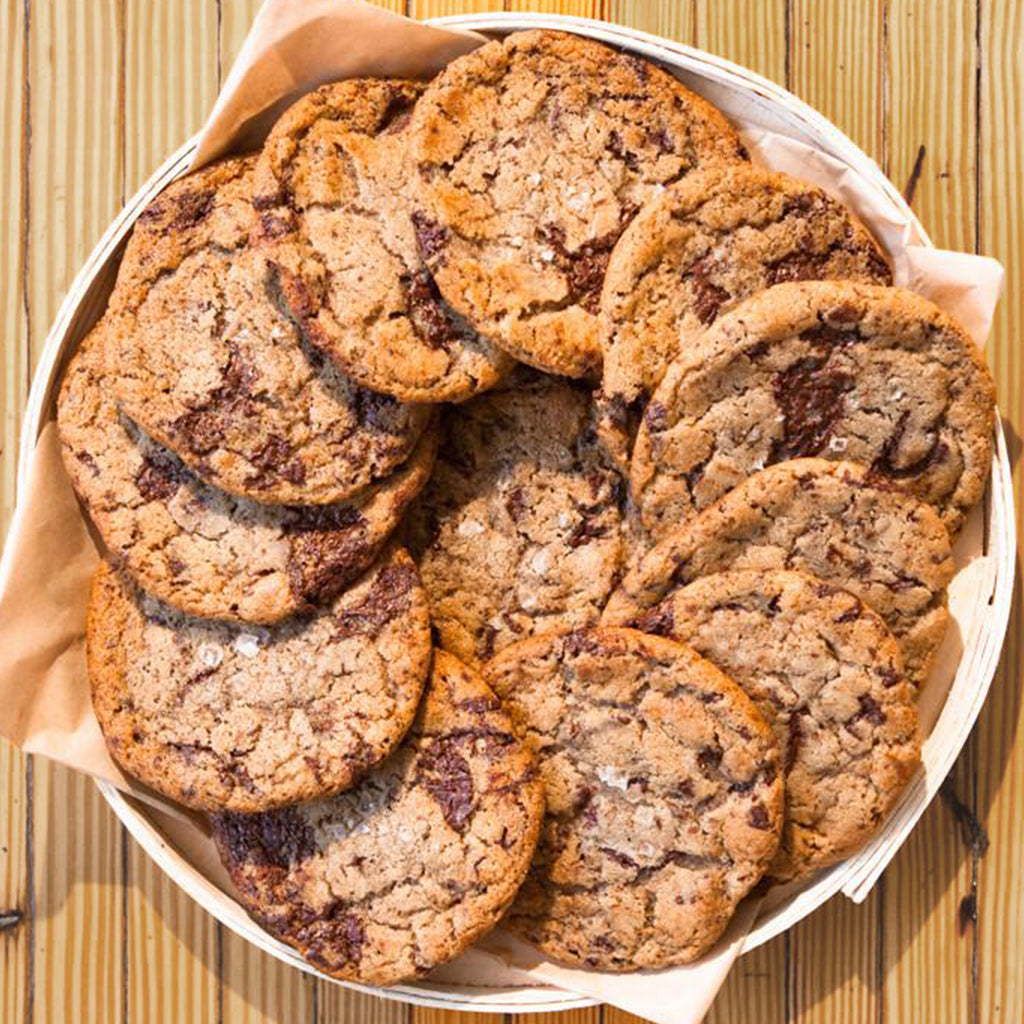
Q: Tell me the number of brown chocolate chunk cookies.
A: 12